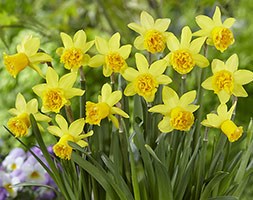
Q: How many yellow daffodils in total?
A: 14